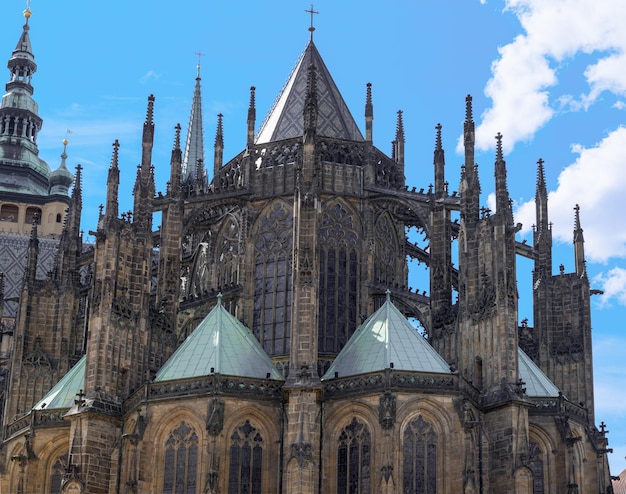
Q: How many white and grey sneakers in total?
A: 0